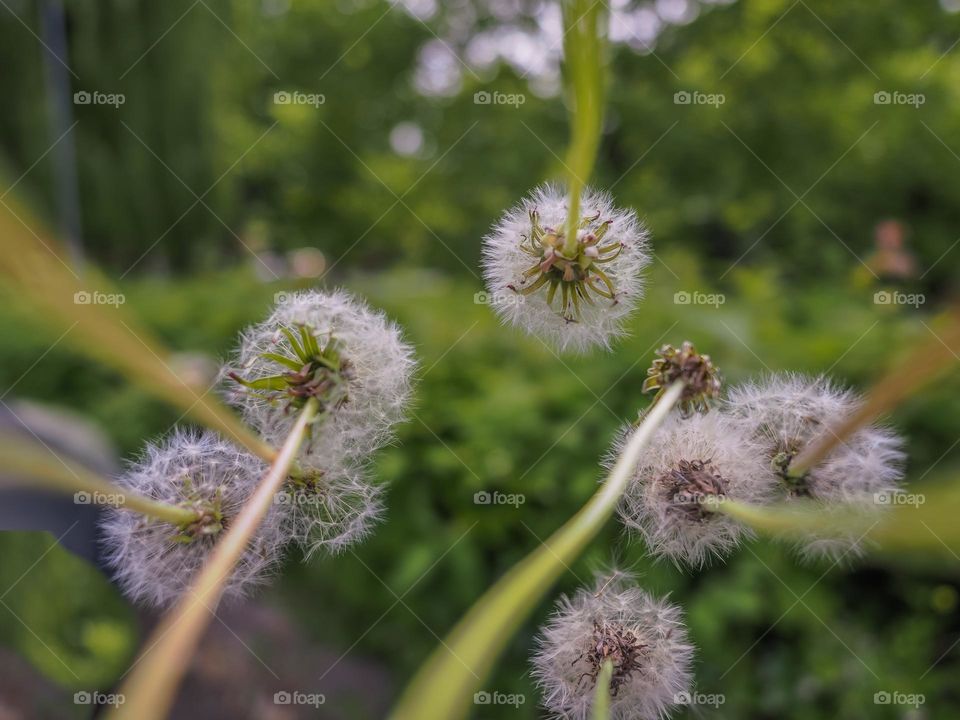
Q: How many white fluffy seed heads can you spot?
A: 7